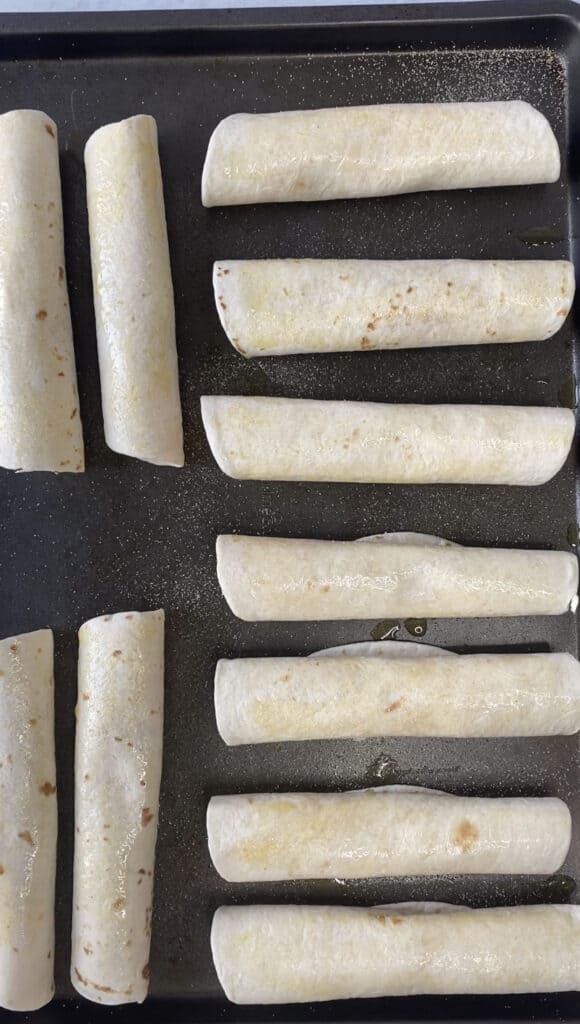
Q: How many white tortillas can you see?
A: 11